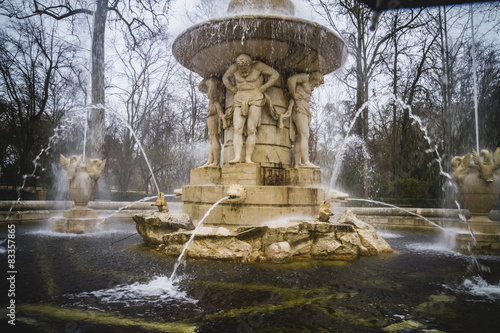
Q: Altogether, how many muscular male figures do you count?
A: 3